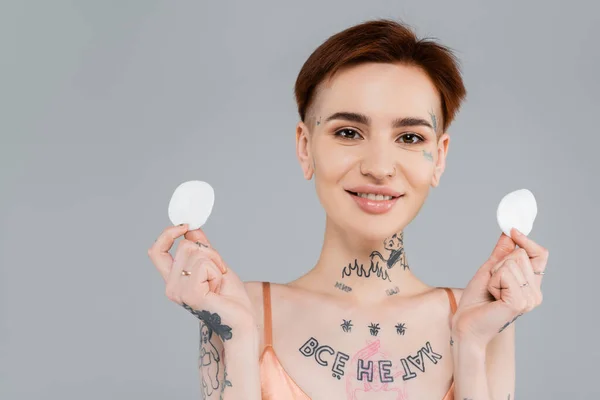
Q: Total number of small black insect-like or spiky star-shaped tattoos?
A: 3